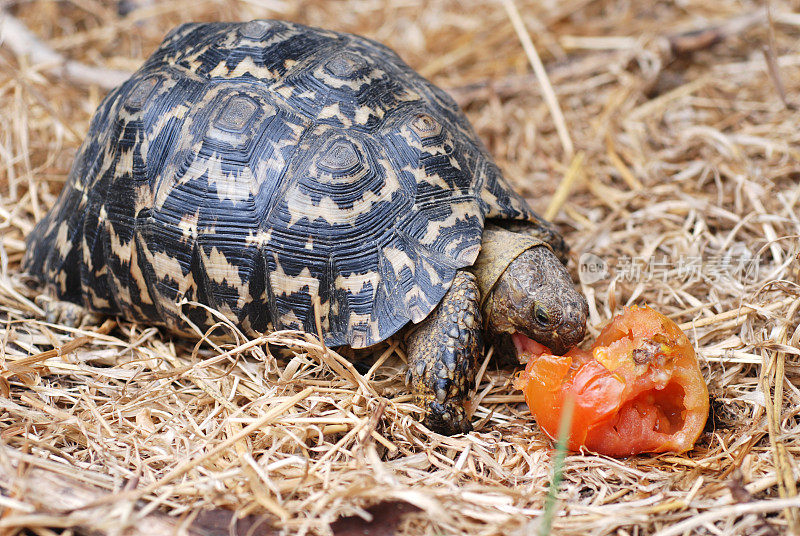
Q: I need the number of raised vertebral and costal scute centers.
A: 6